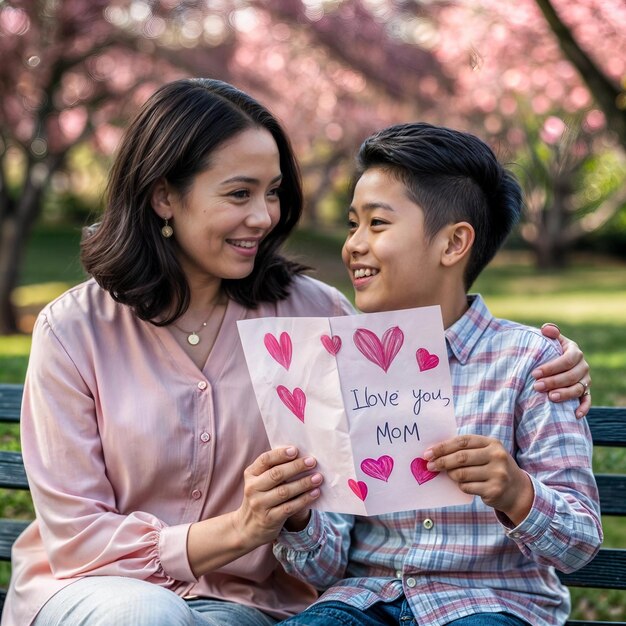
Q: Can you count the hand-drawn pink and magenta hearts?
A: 8